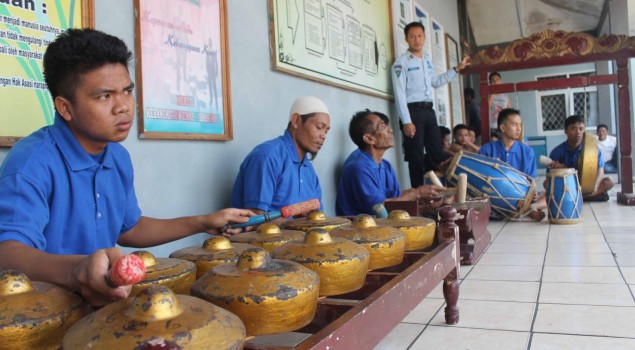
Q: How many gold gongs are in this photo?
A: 11